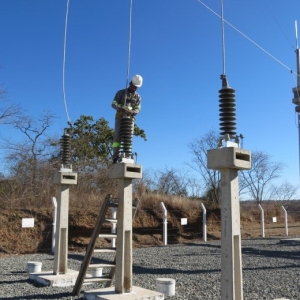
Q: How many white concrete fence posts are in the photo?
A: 6